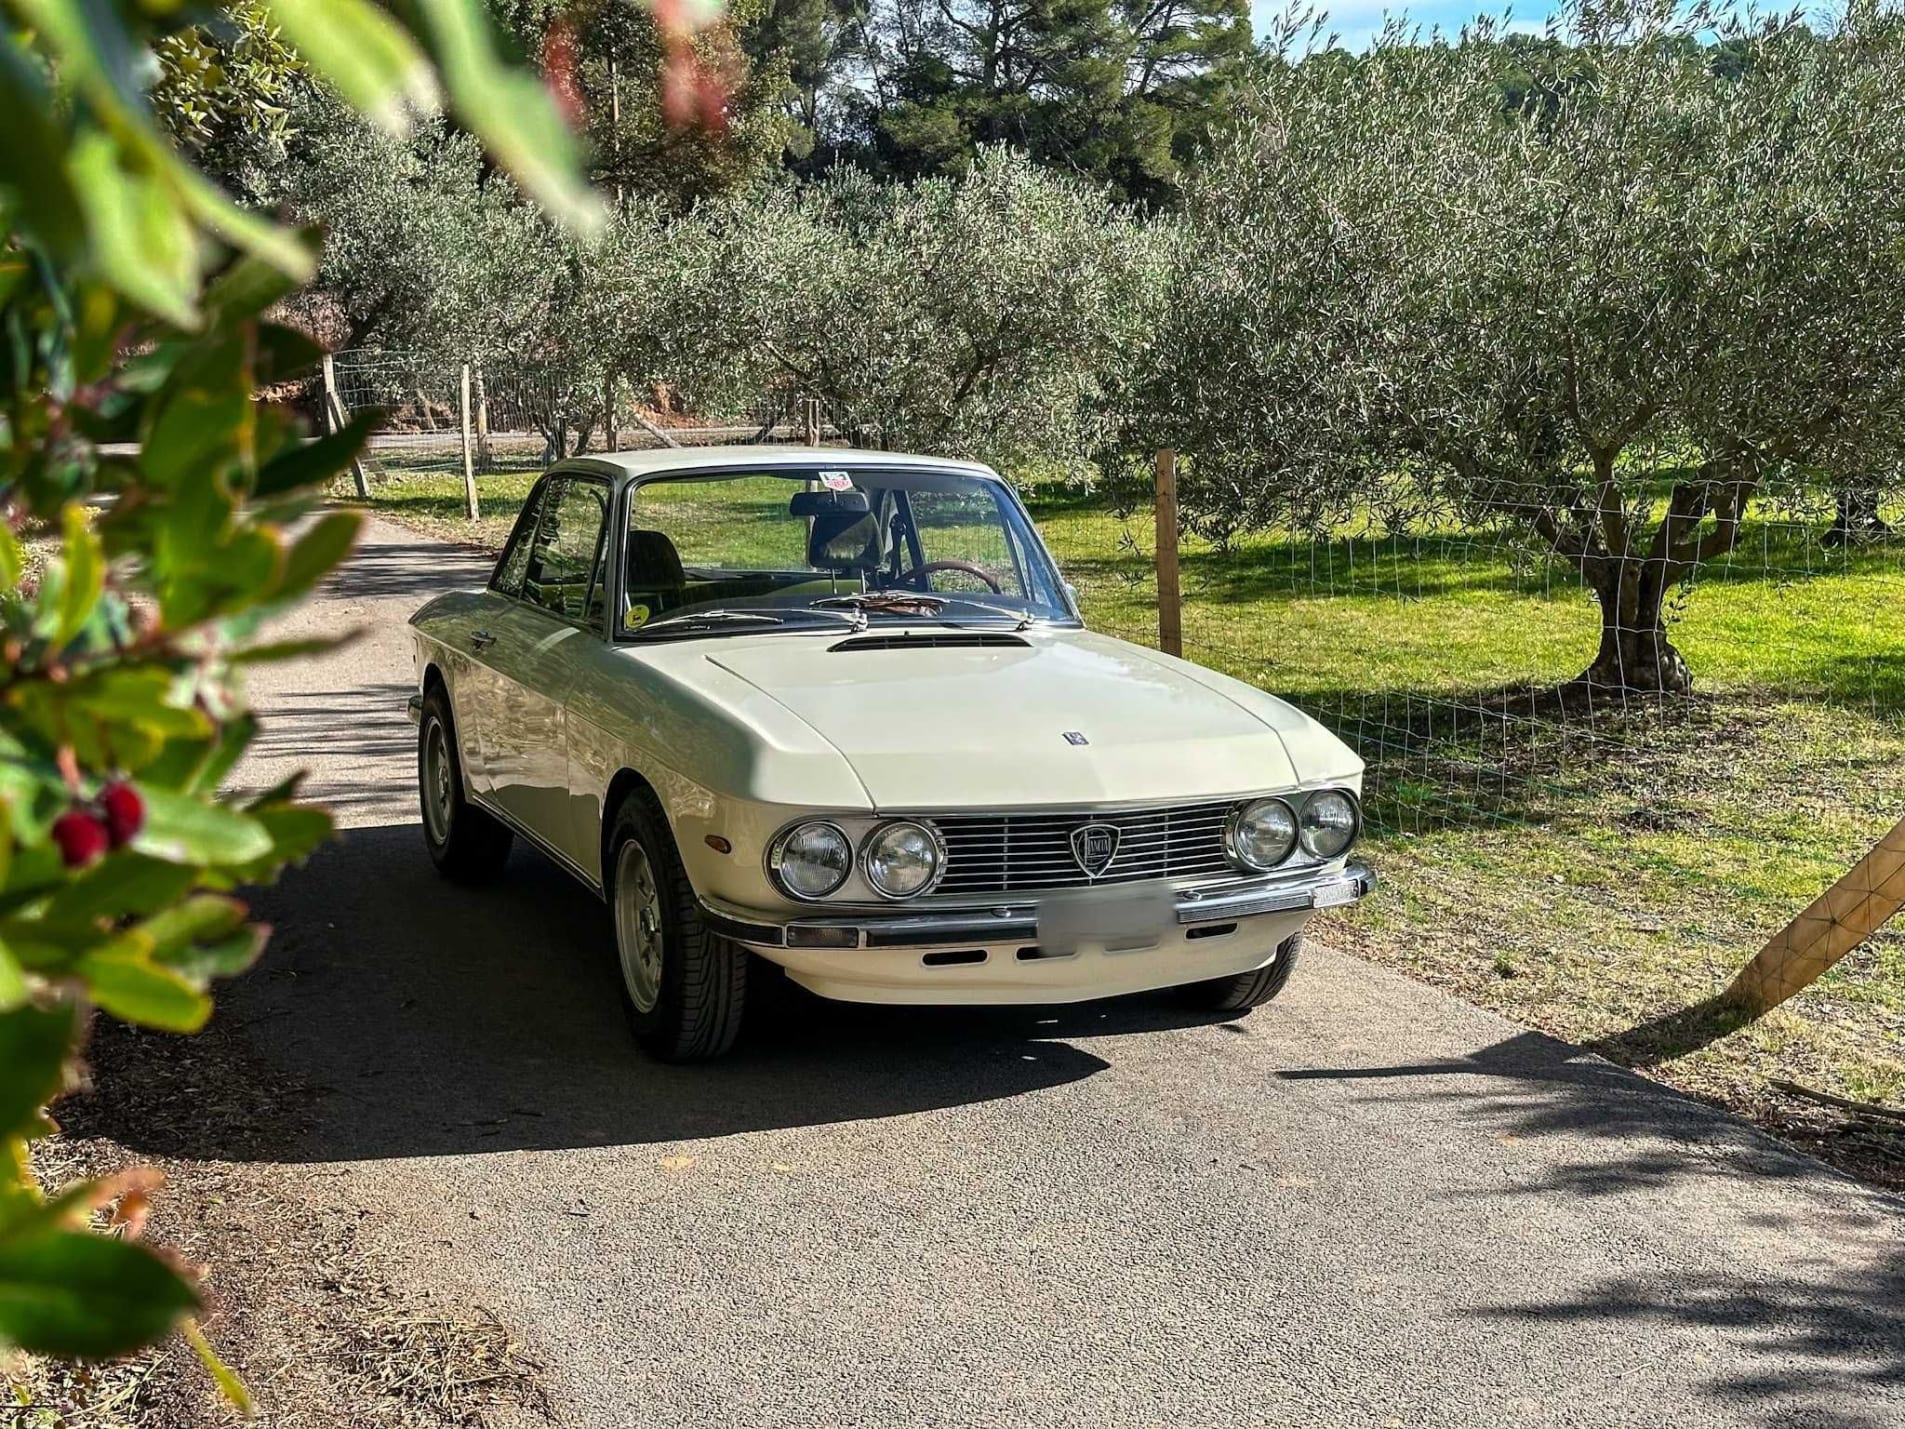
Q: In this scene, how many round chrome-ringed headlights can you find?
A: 4